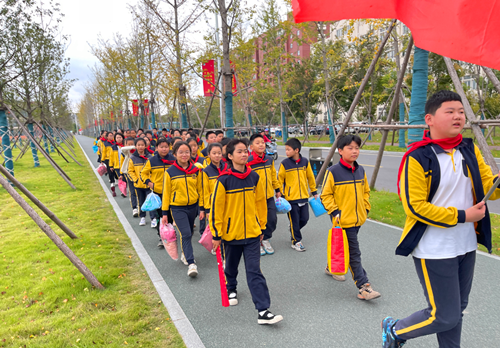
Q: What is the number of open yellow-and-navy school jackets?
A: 1